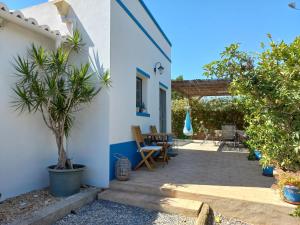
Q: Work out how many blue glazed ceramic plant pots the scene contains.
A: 3